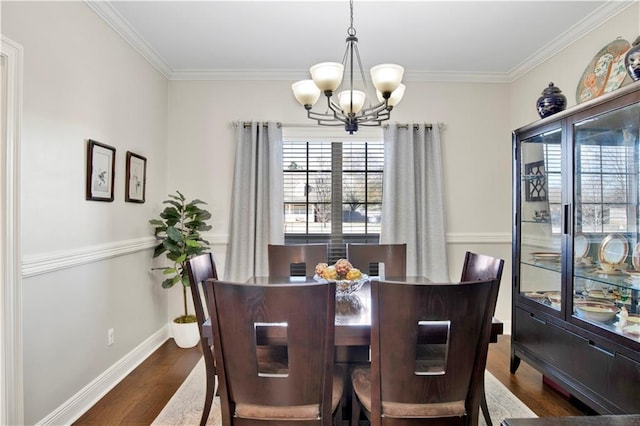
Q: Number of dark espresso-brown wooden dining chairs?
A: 6